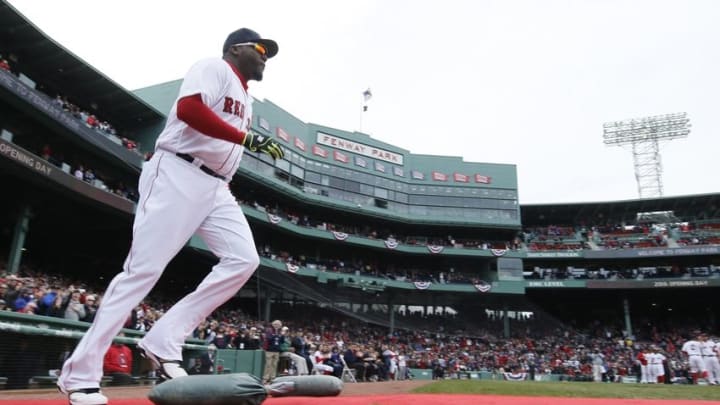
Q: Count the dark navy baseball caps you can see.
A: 1